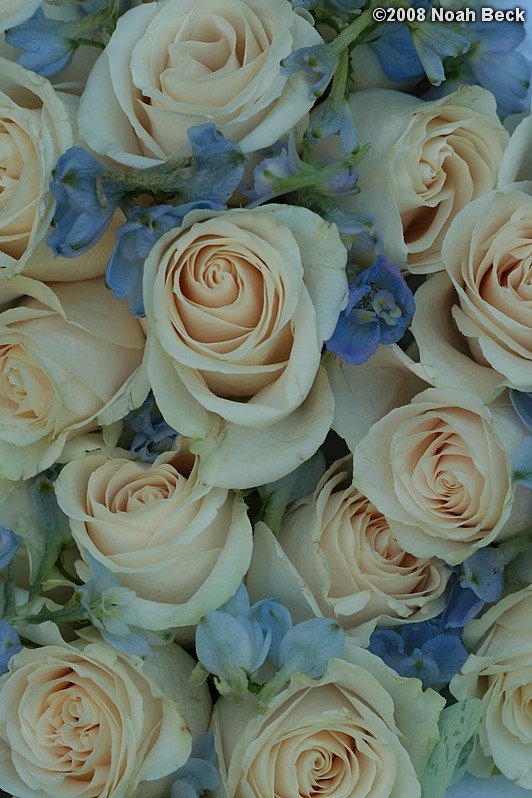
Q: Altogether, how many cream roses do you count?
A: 12